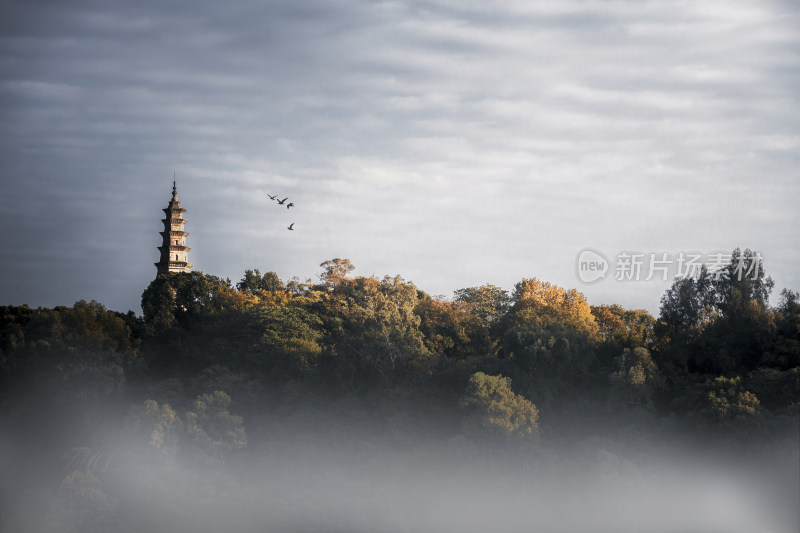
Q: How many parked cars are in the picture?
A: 0